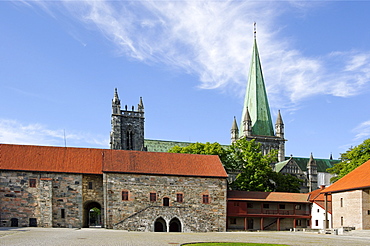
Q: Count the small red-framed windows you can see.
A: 5